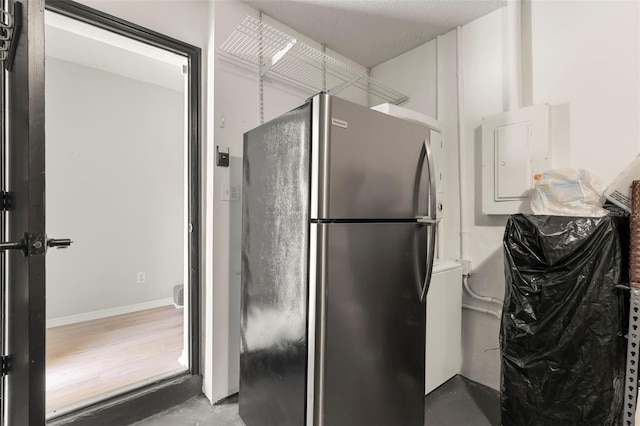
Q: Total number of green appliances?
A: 0